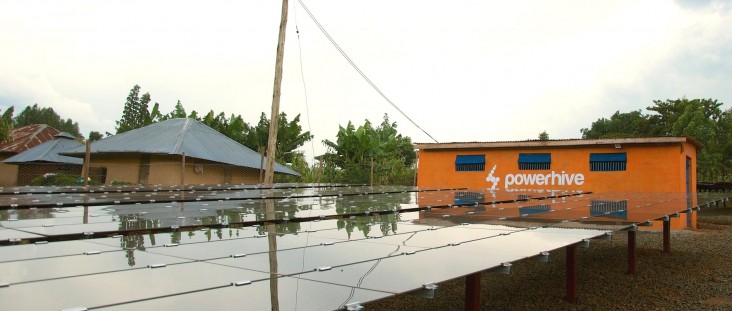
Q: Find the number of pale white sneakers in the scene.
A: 0